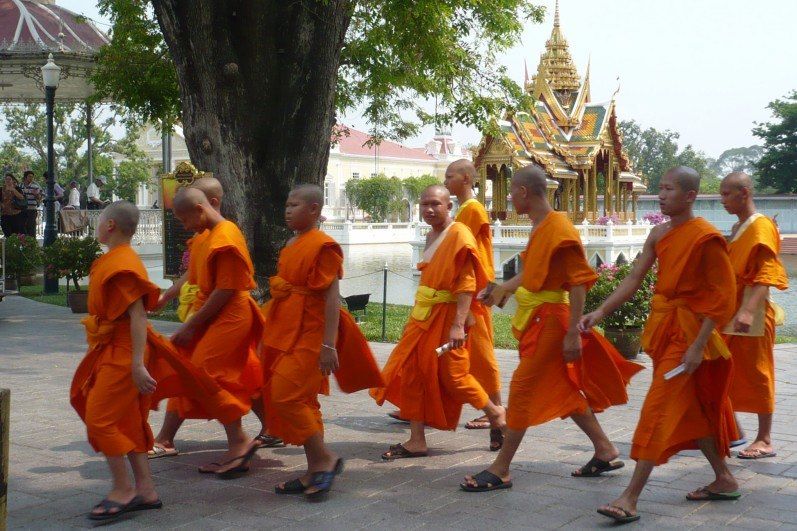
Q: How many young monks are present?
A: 9